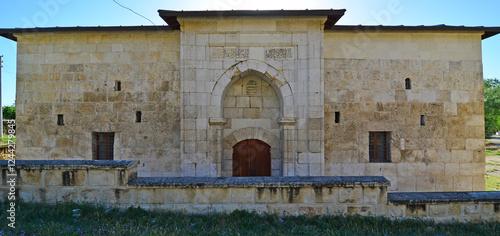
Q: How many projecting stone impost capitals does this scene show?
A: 2